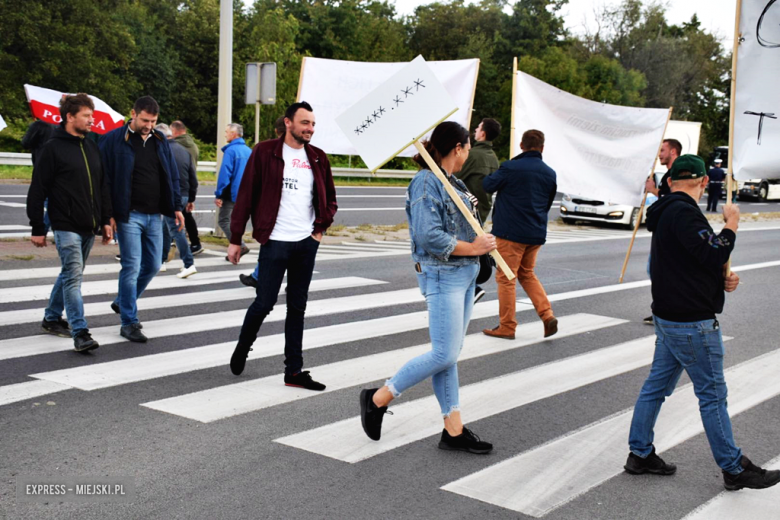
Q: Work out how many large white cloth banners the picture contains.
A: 3